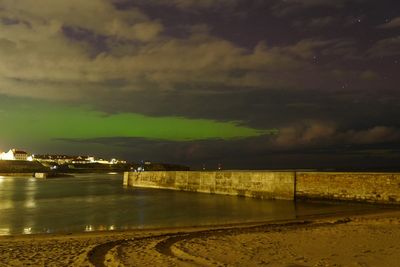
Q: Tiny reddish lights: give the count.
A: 2